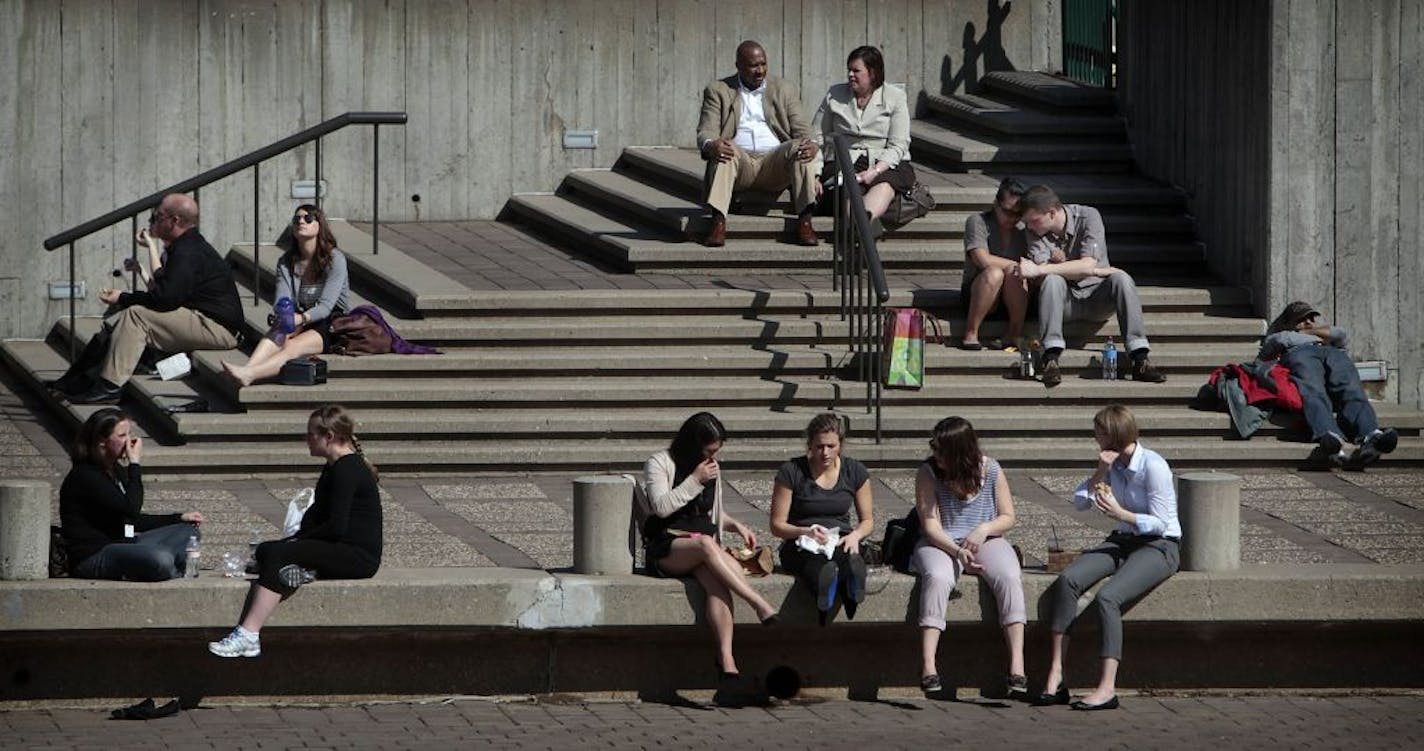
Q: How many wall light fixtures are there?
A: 4